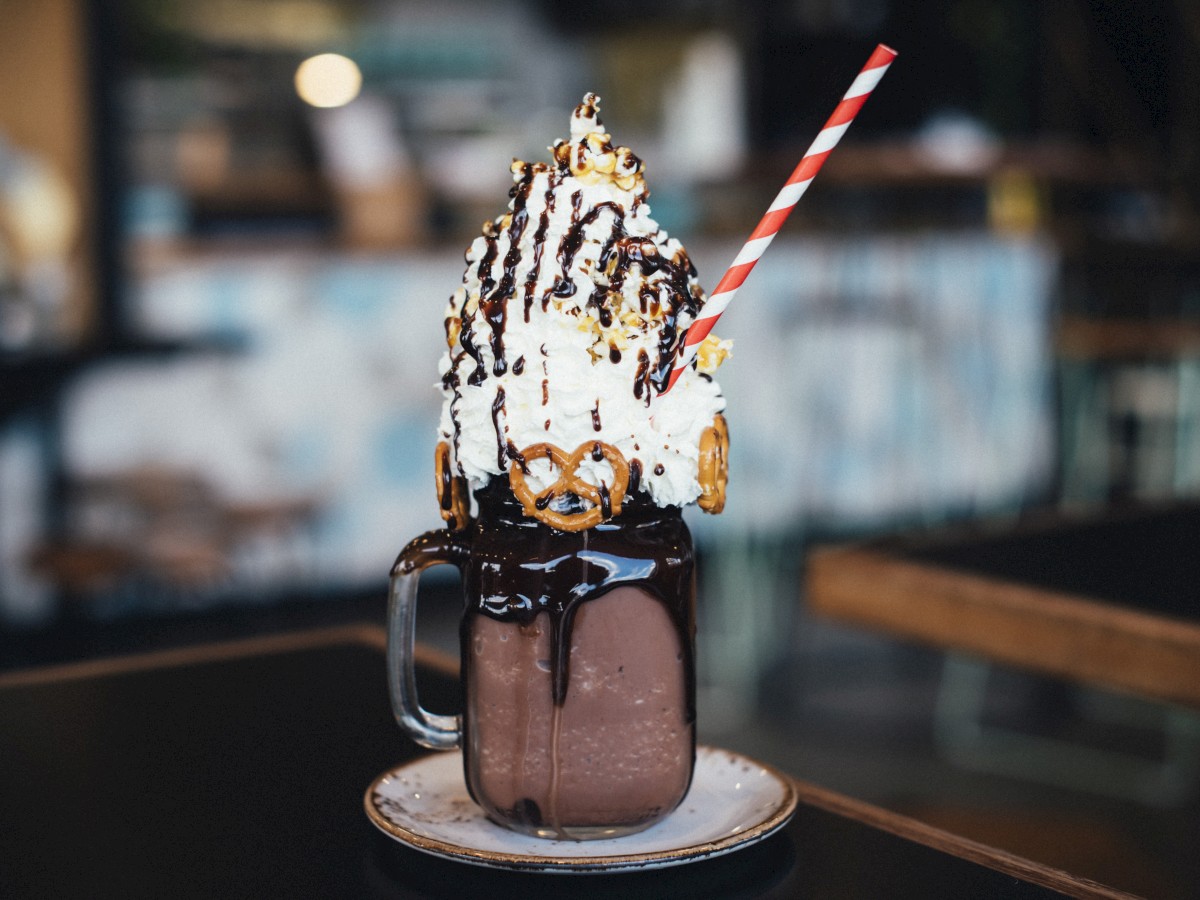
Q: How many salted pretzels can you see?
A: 3